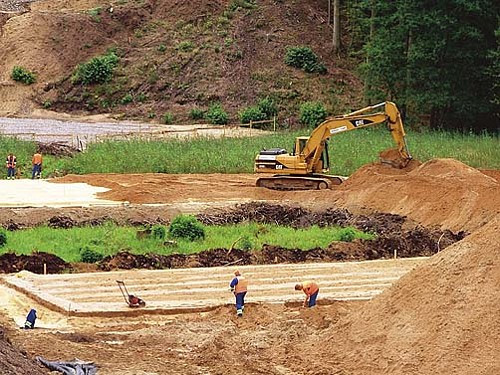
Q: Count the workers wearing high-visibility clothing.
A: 4